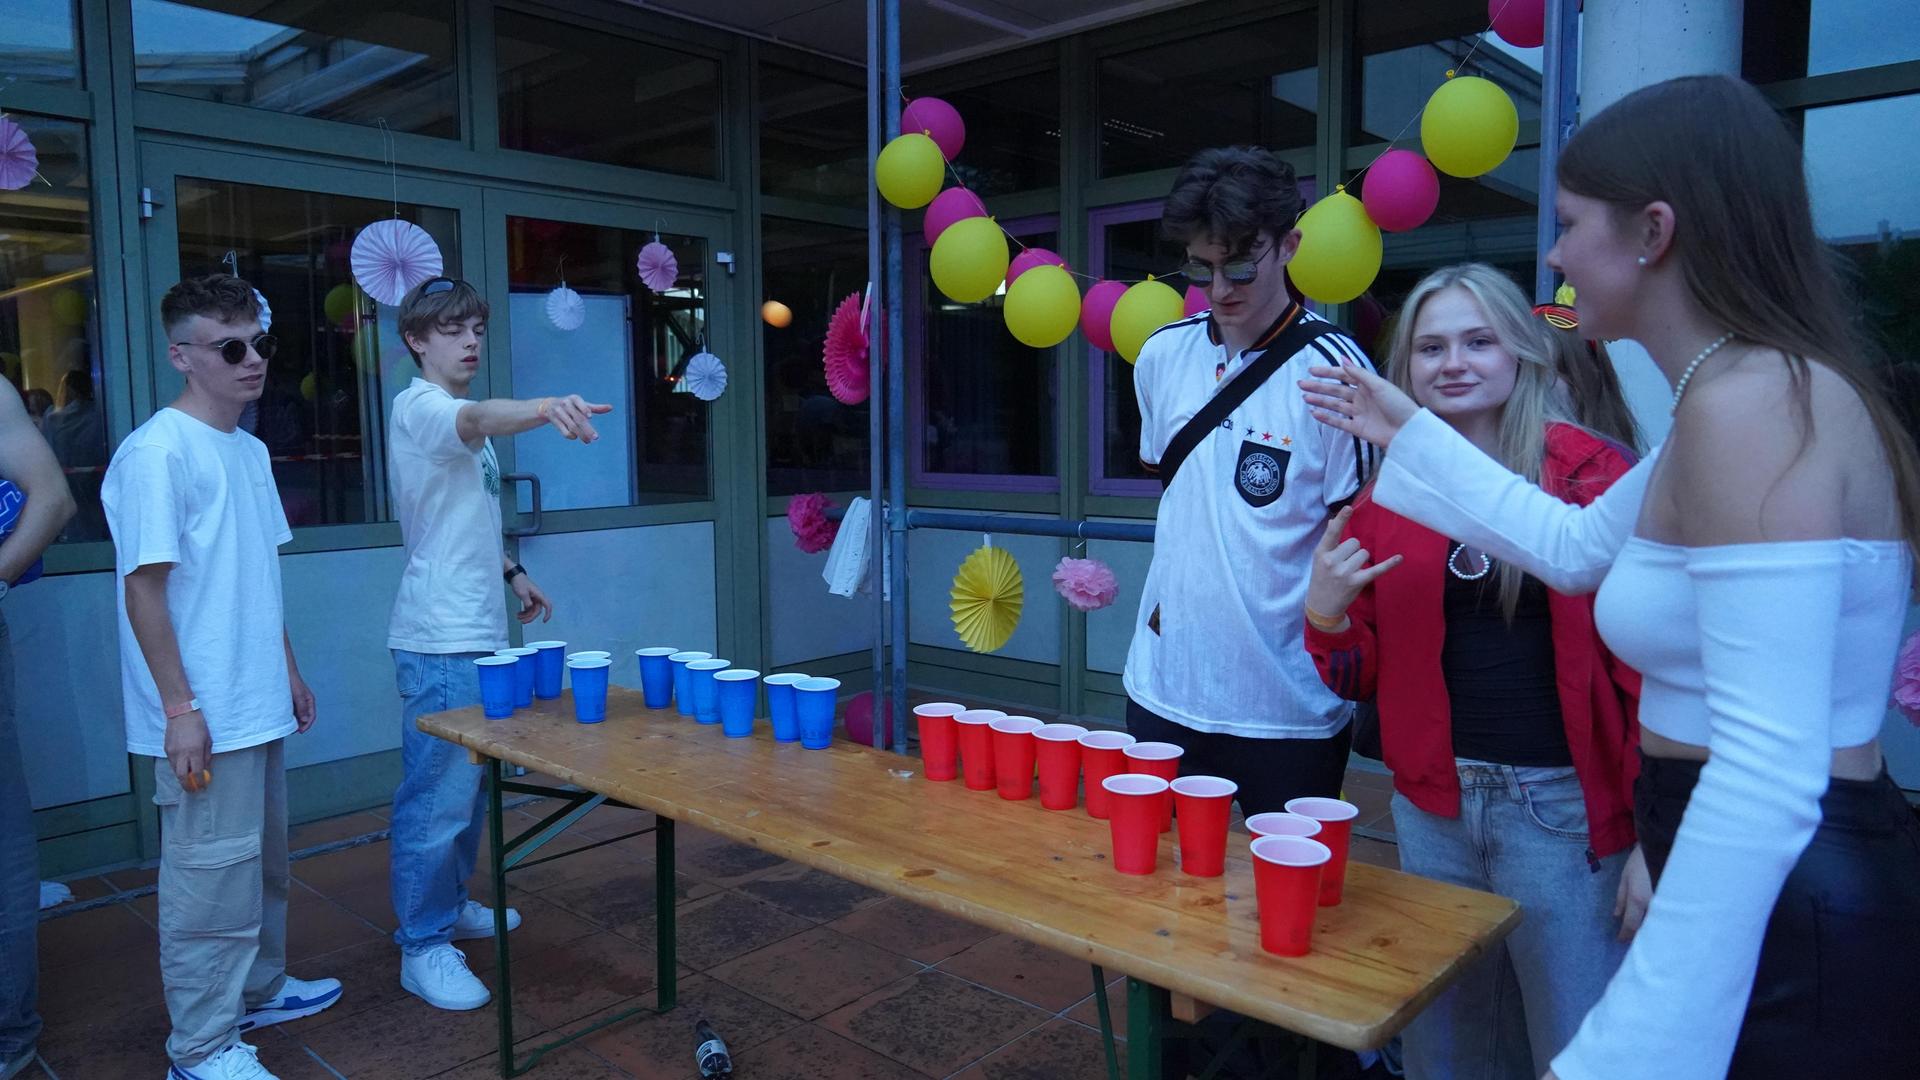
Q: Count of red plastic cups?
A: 11